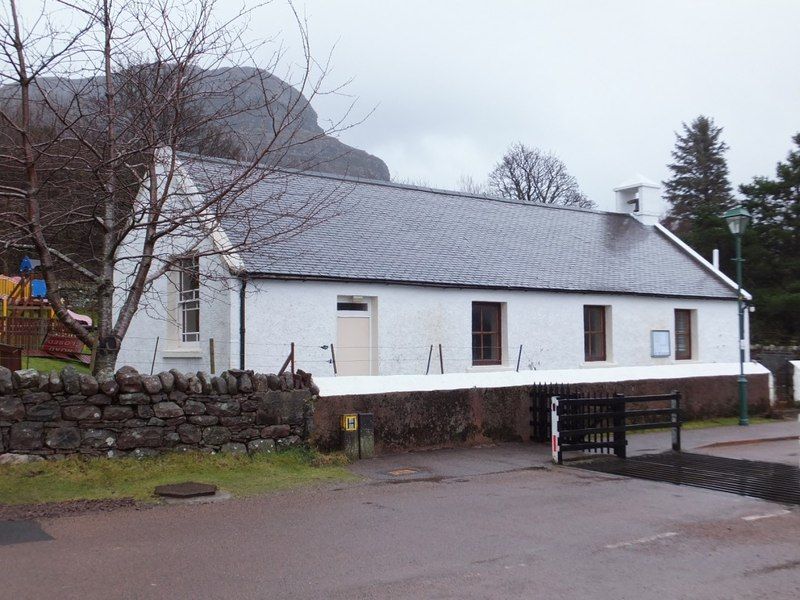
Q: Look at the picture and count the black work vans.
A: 0